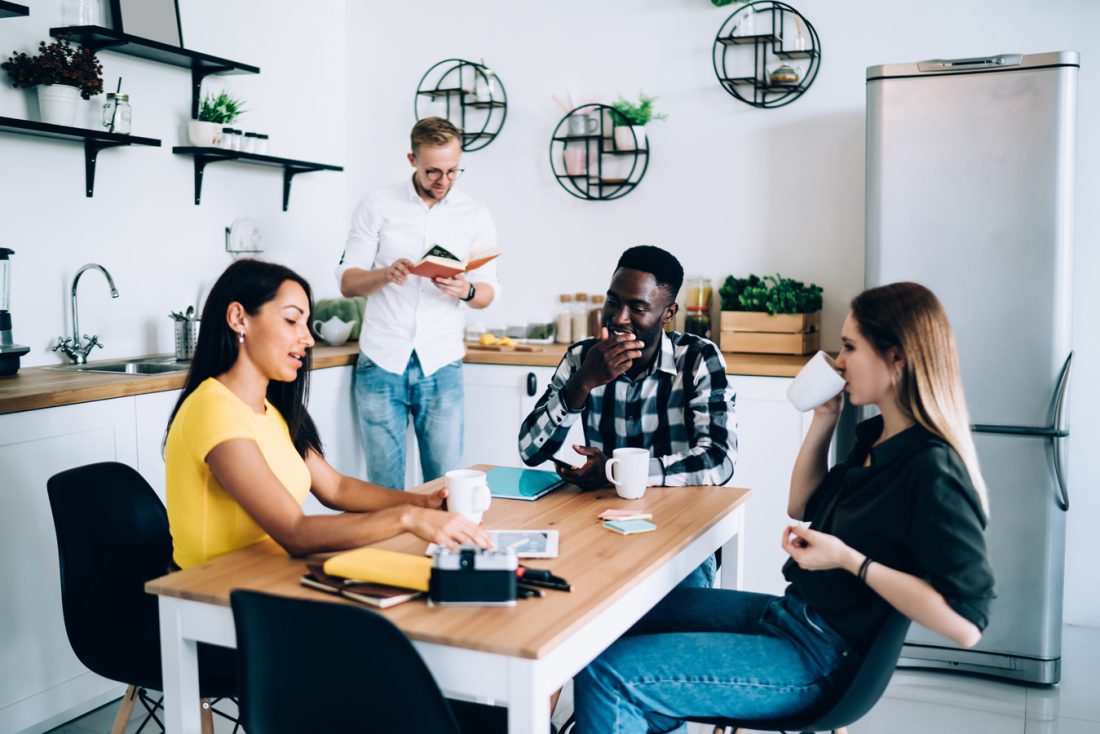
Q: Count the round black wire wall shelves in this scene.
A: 3